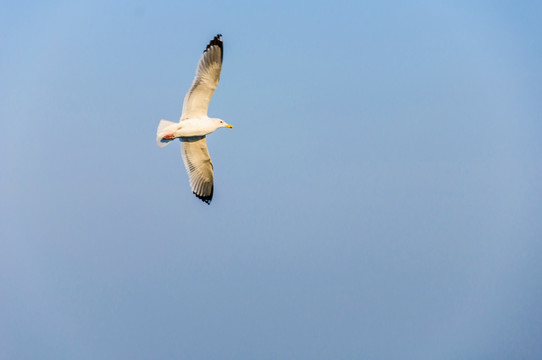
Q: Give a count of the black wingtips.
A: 2